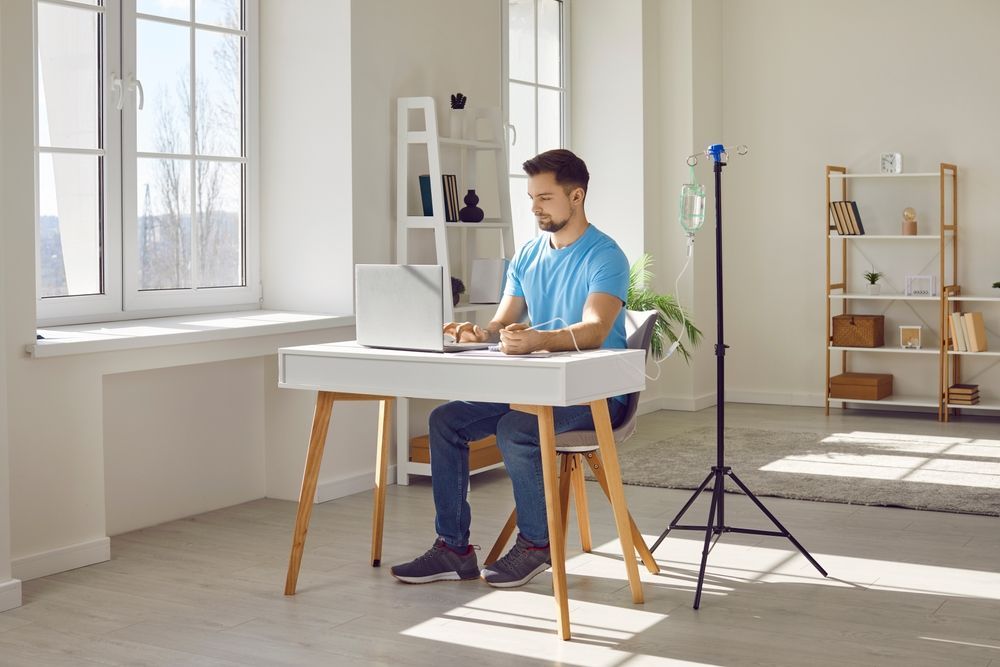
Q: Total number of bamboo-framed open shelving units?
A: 2